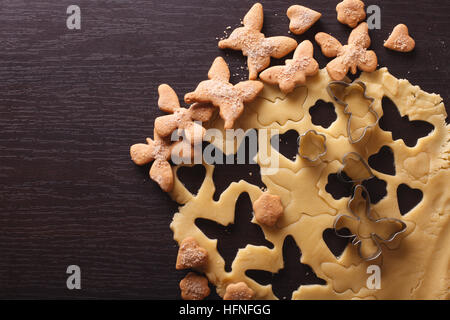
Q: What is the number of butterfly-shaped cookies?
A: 6